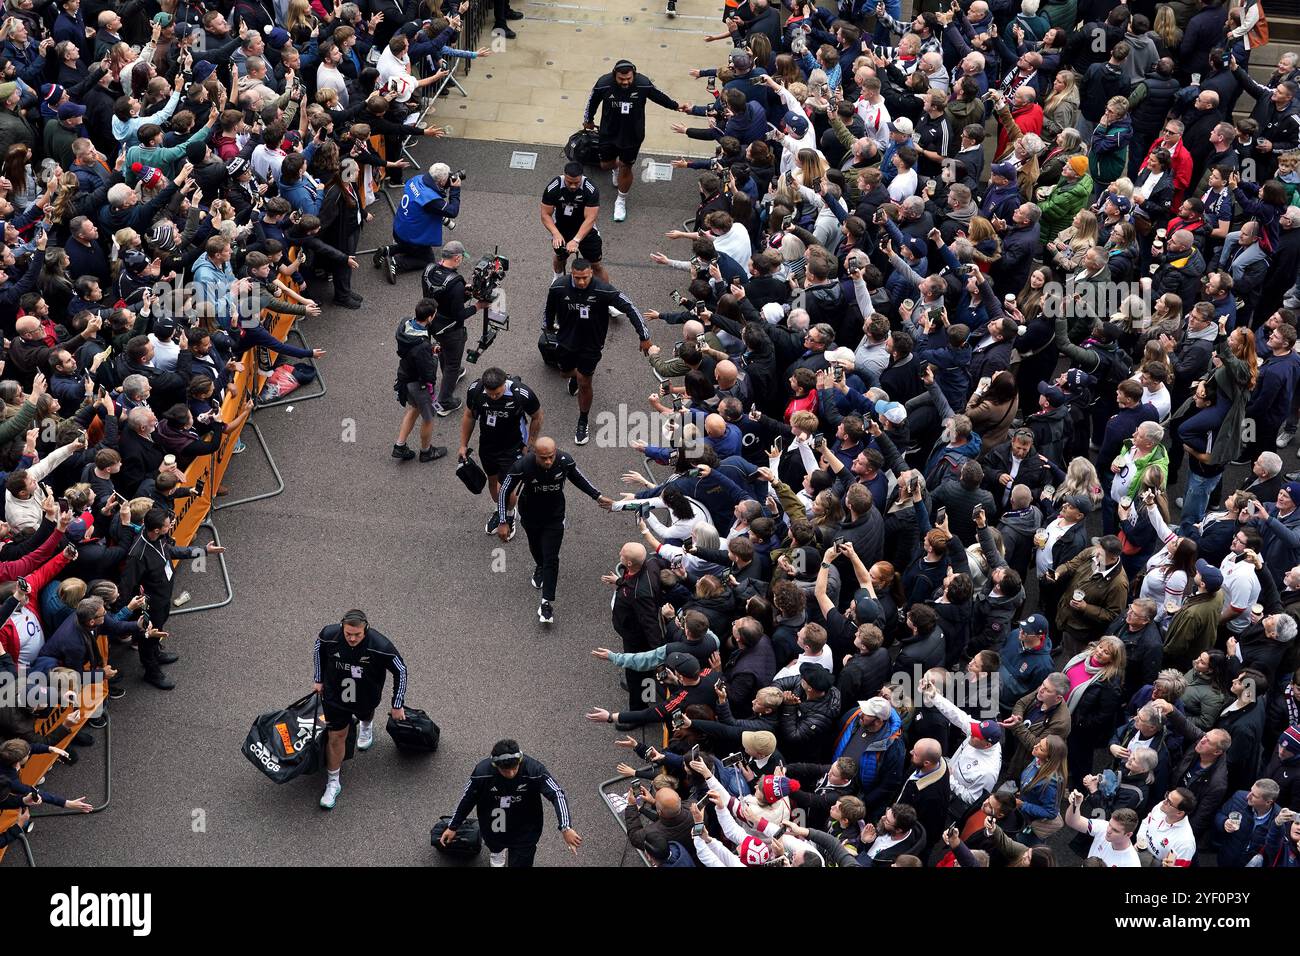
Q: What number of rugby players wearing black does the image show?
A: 7